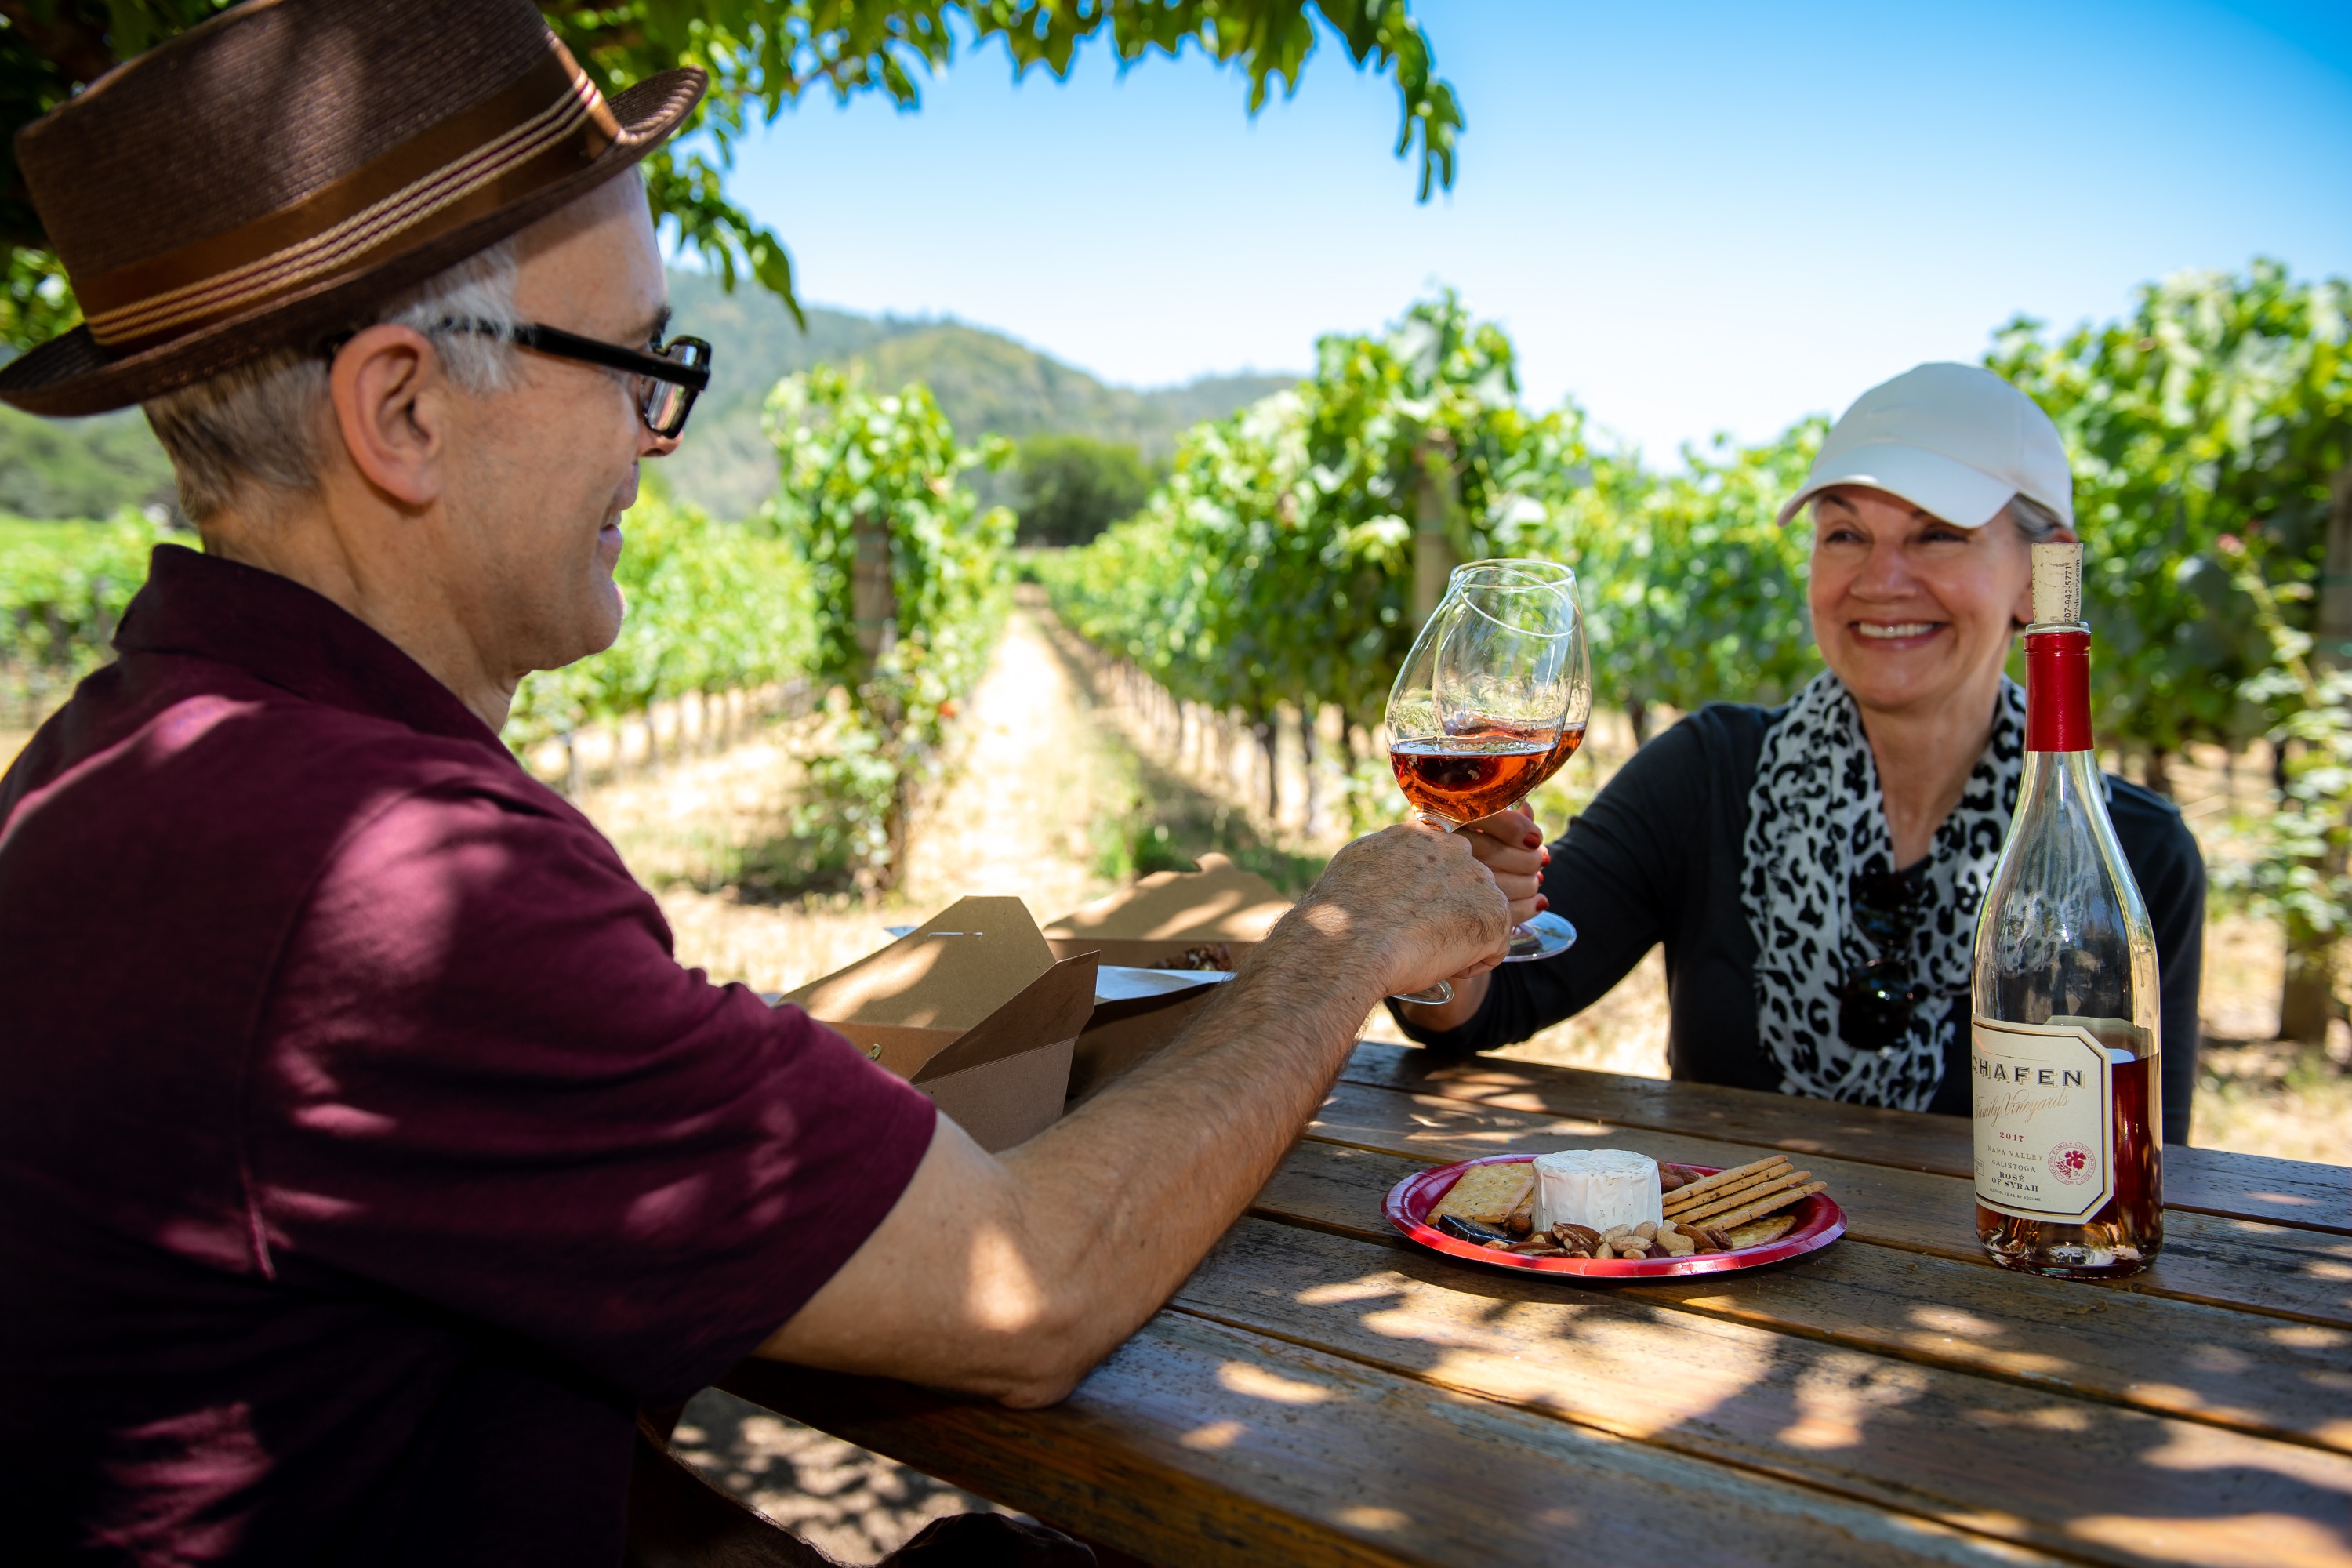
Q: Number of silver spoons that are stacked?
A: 0